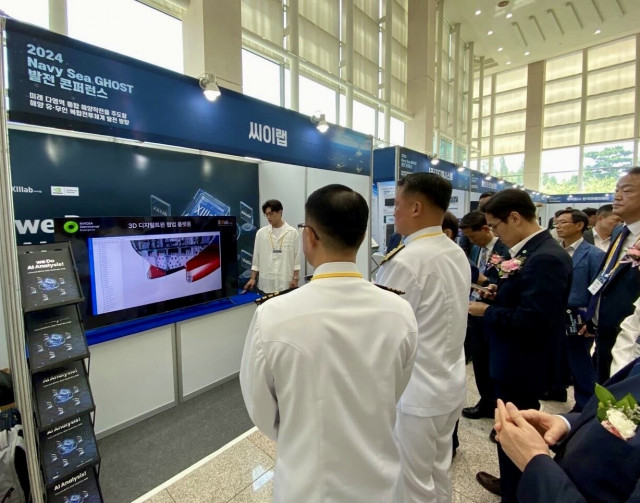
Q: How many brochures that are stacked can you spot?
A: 5